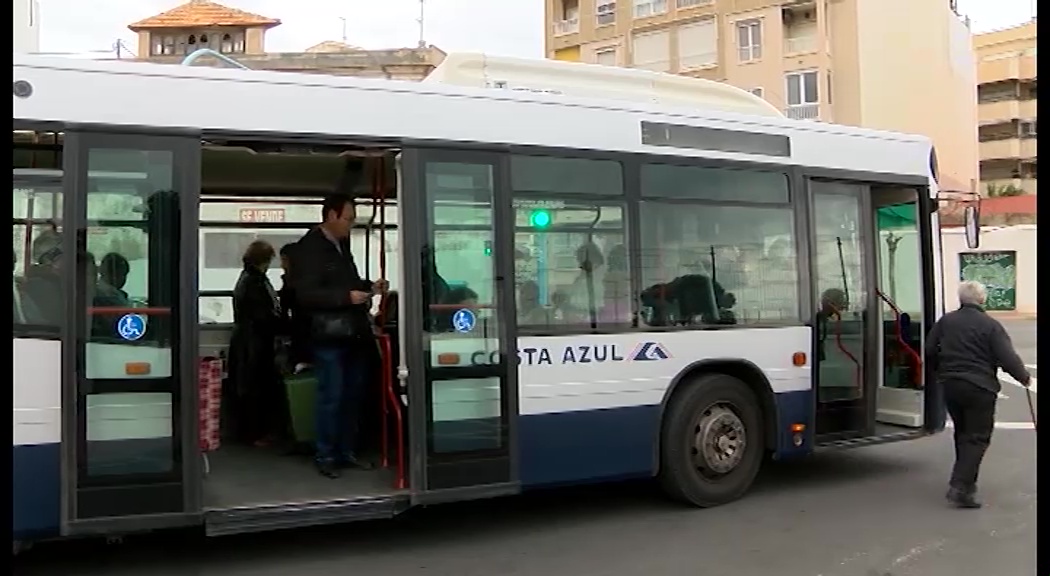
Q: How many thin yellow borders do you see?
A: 0